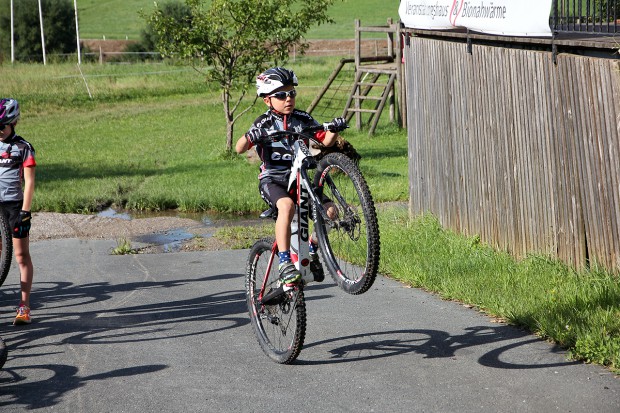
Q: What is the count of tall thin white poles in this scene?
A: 3